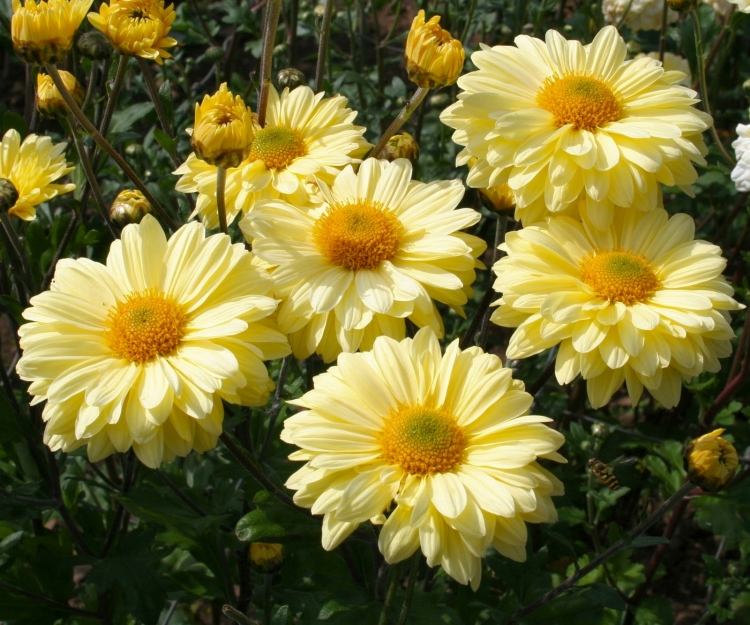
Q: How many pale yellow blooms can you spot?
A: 6